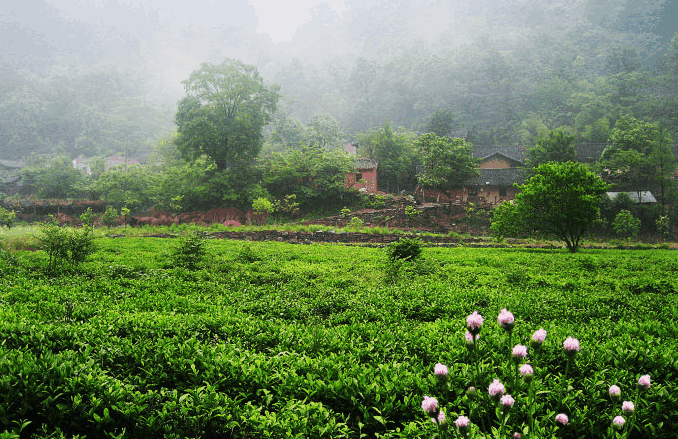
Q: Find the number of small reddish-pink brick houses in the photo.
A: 1